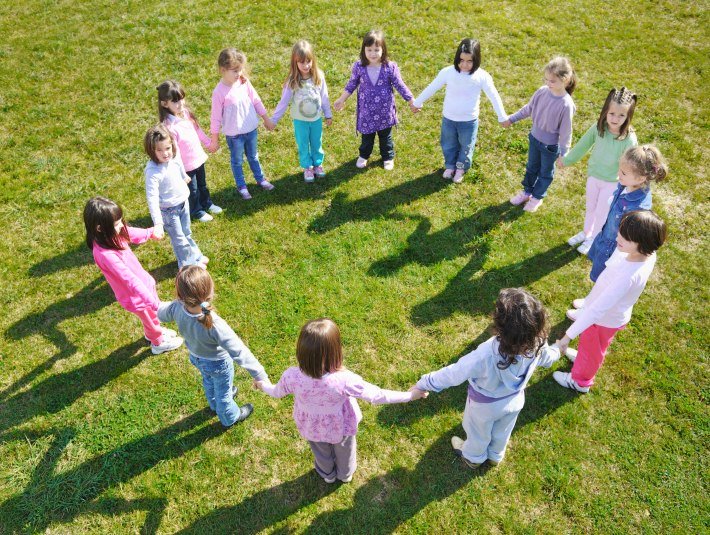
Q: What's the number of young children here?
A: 14